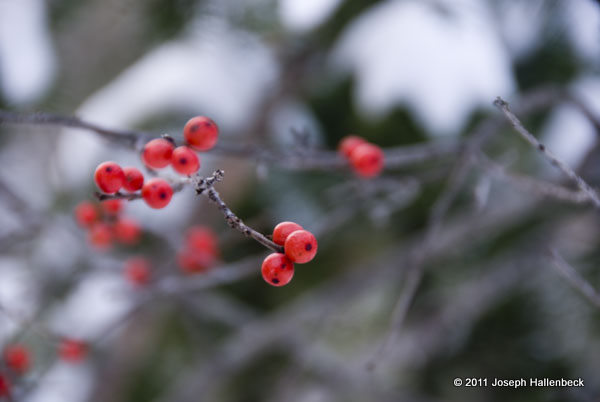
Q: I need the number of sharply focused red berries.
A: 9